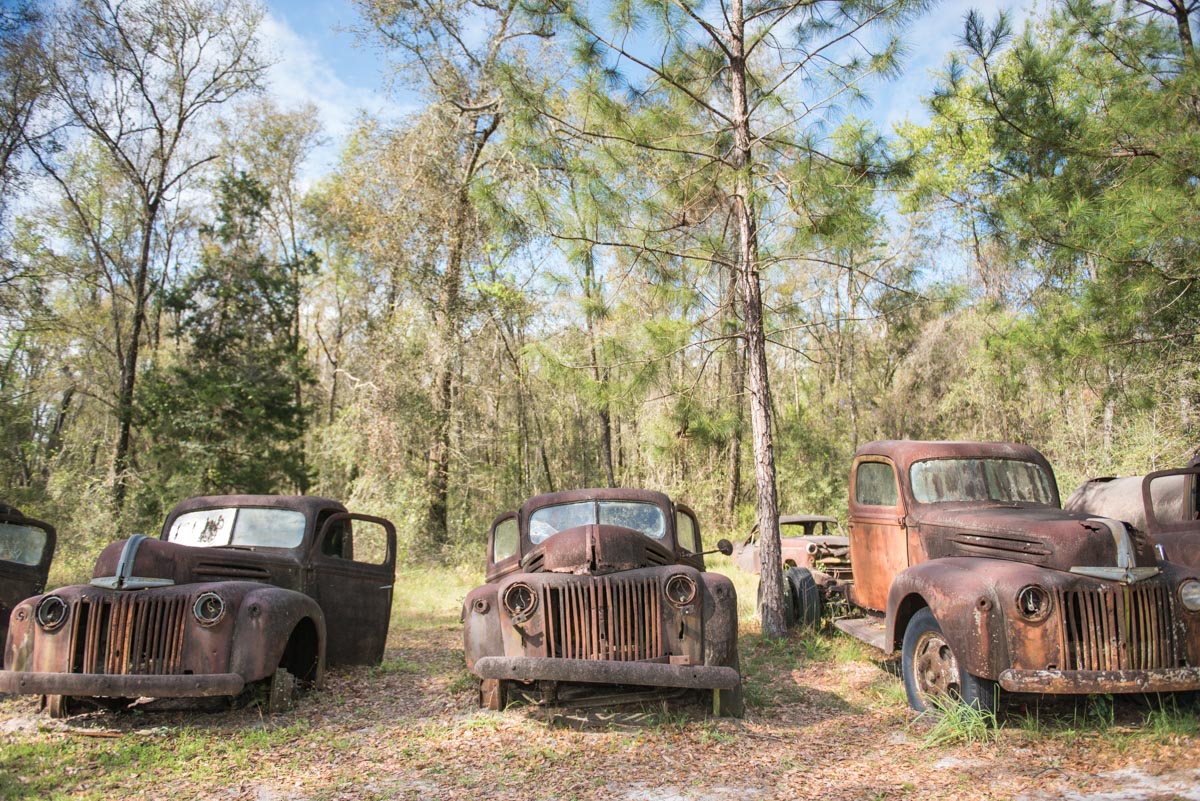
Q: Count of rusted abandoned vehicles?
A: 6